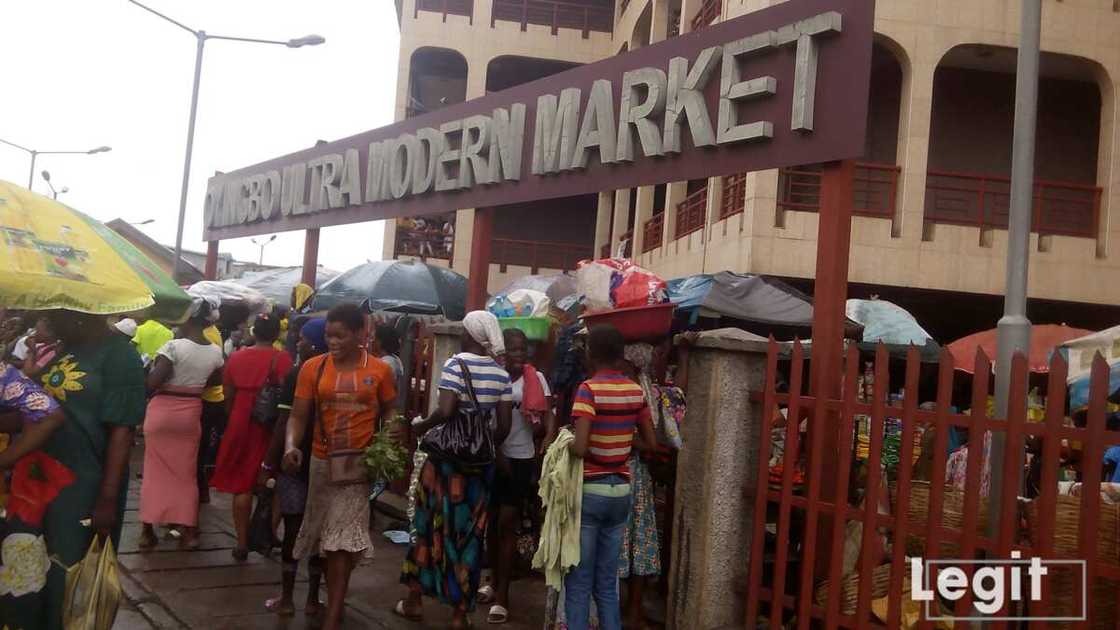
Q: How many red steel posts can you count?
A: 4